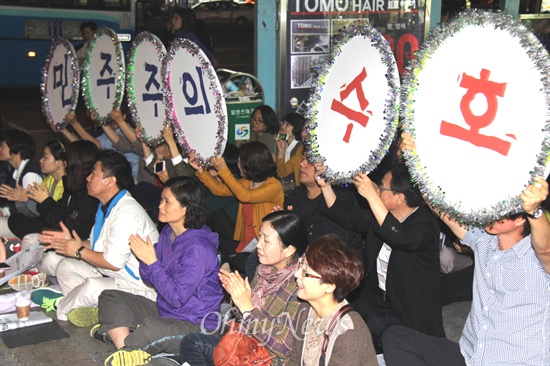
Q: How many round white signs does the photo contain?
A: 6